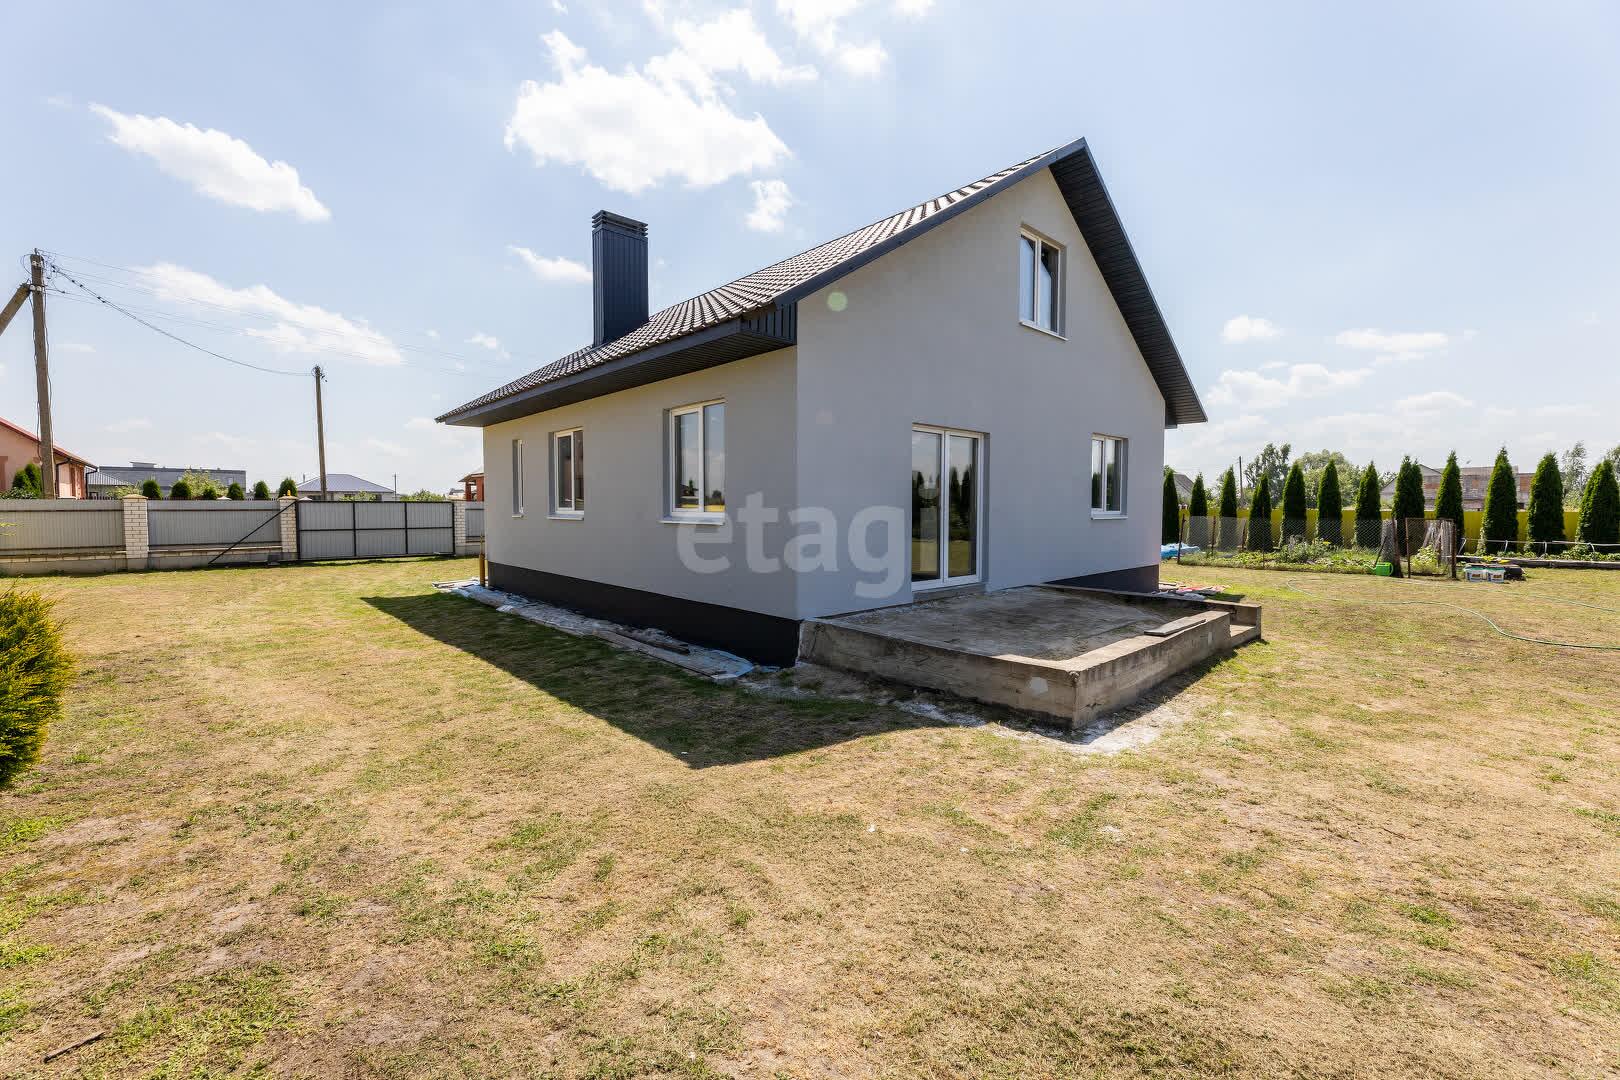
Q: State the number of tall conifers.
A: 12